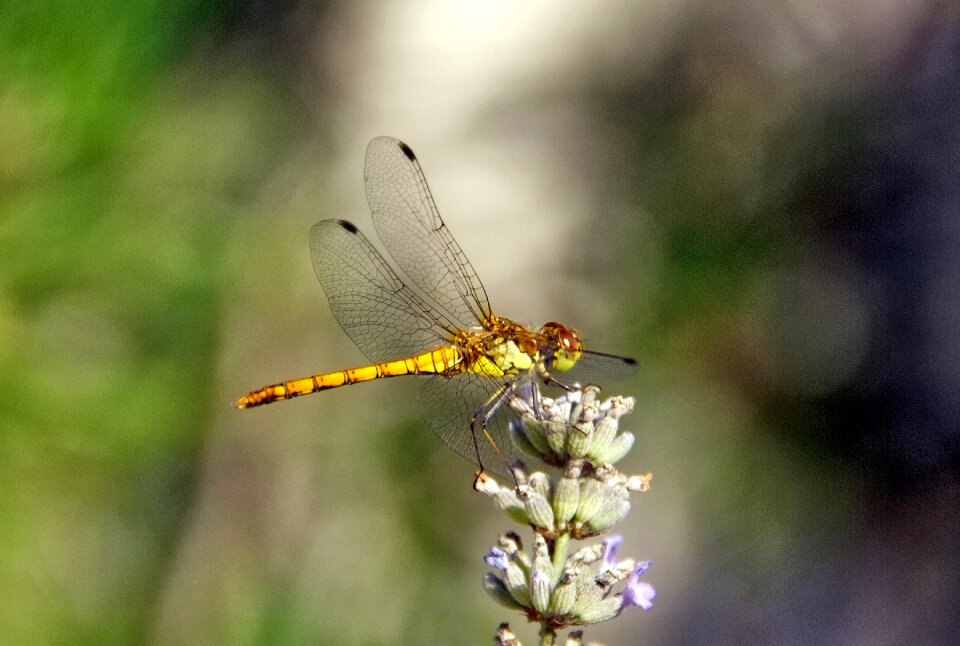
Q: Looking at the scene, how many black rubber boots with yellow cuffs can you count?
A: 0